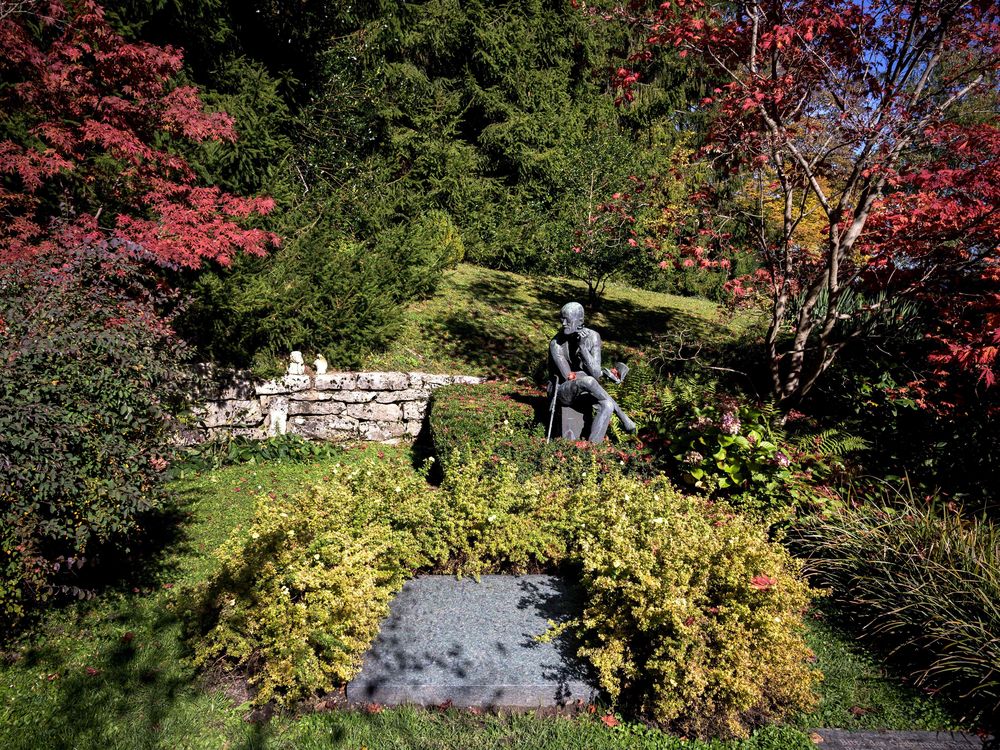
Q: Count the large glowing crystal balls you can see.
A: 0